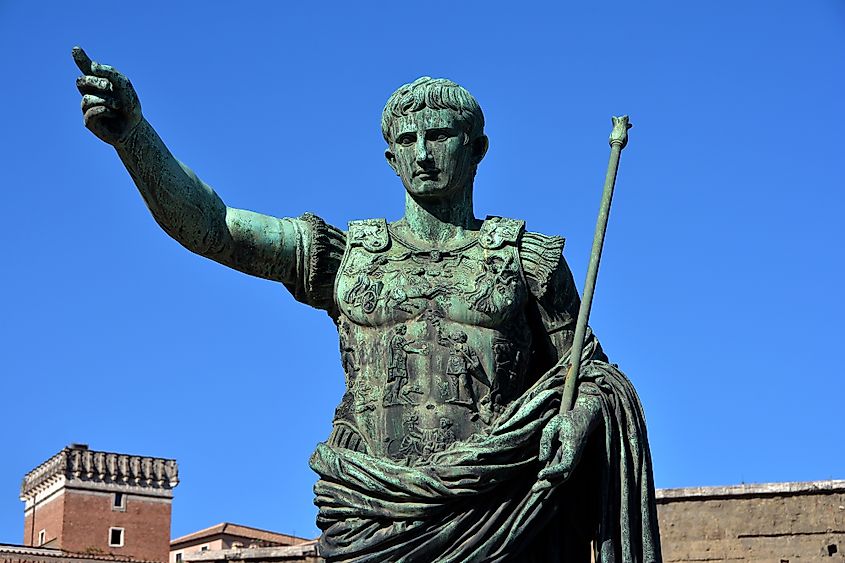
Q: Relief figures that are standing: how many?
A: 2